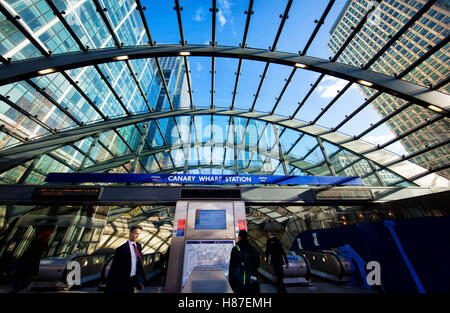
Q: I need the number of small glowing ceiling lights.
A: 6